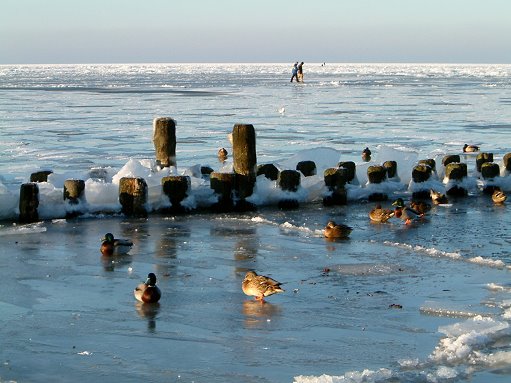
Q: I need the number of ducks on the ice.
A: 12